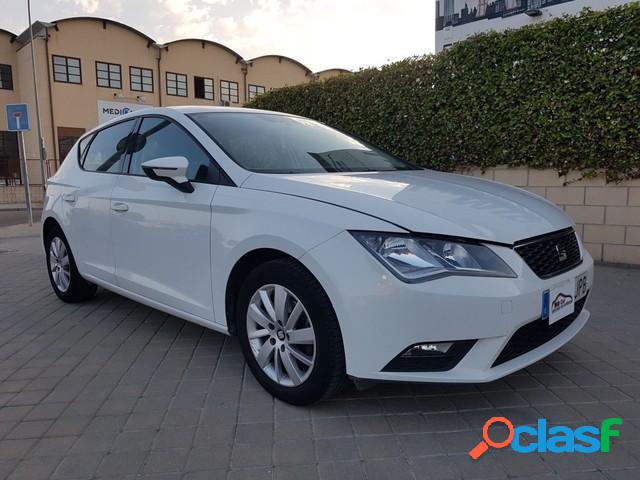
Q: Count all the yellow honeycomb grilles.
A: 0